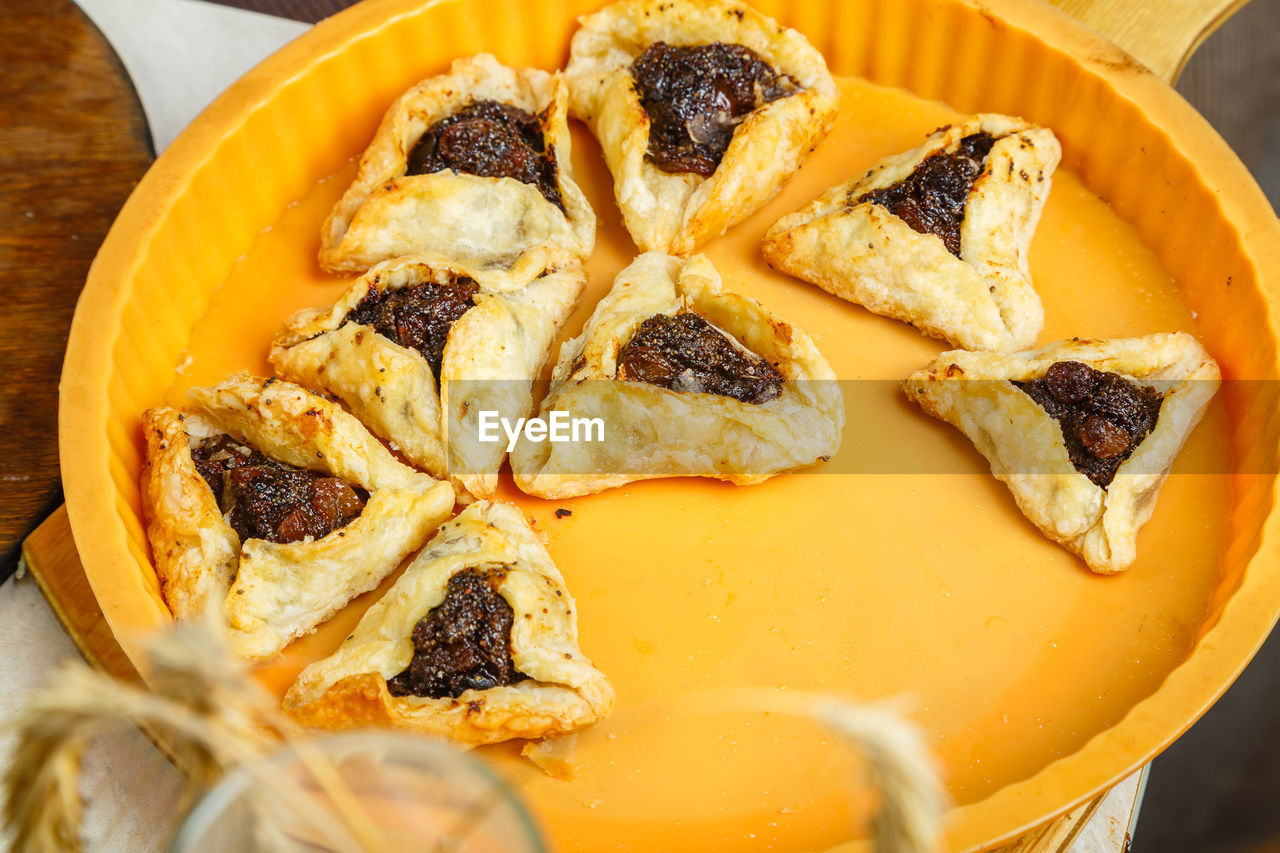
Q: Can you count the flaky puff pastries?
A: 8